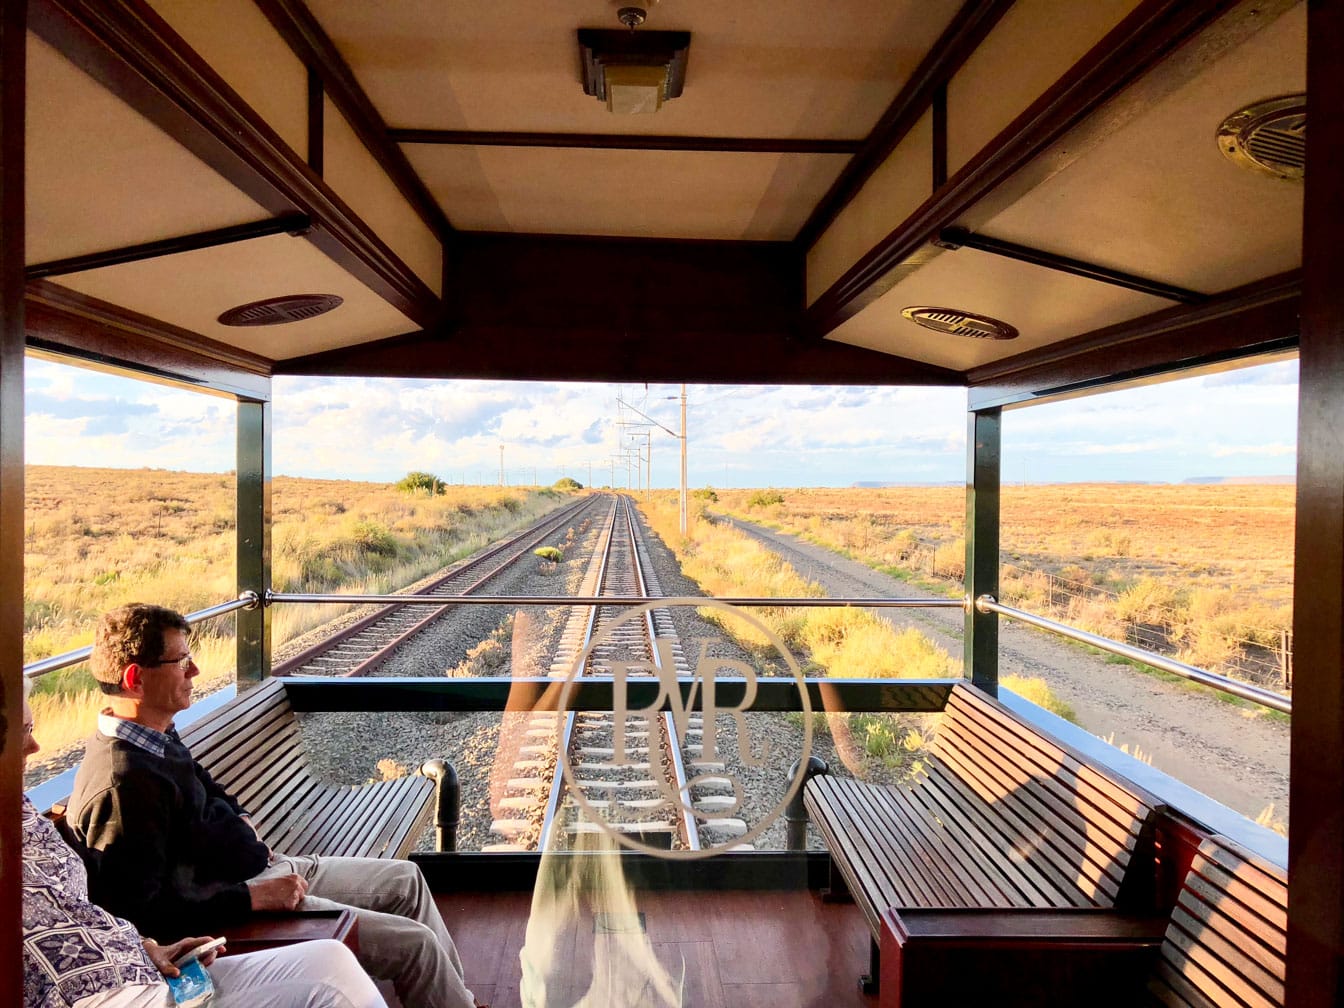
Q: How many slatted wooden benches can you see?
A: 3